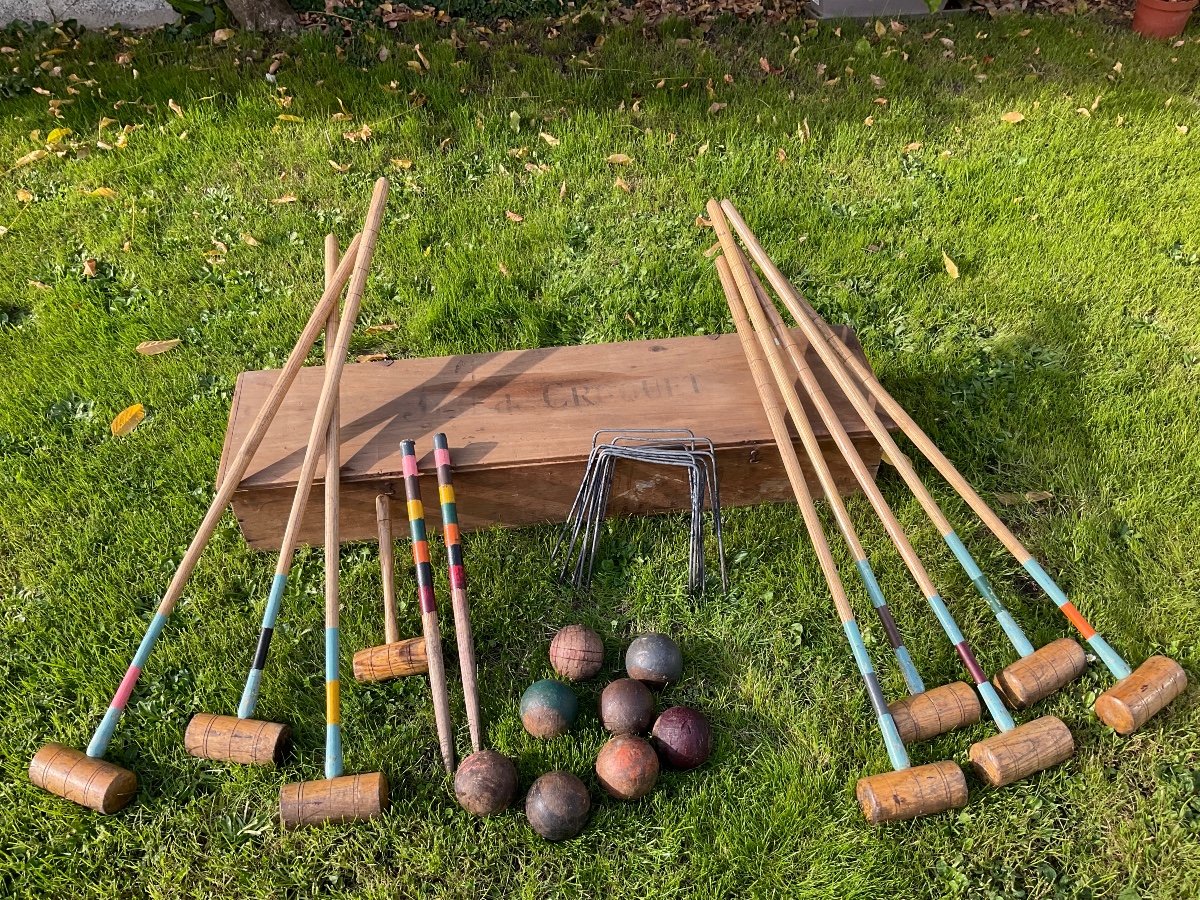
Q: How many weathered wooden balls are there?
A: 8